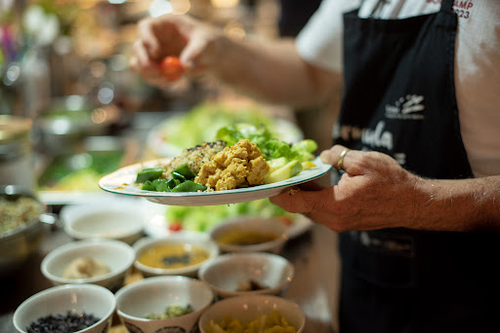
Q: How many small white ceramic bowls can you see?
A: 8